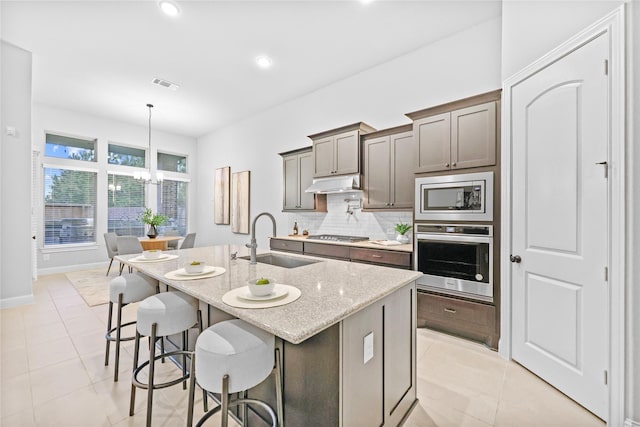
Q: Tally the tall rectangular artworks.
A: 2